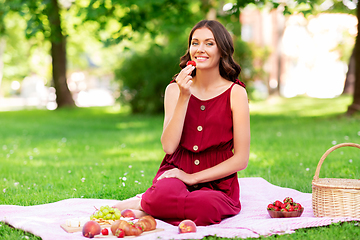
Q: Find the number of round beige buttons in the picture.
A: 4